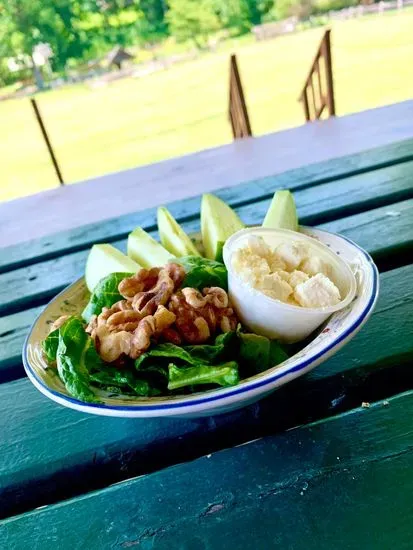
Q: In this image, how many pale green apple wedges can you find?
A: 5